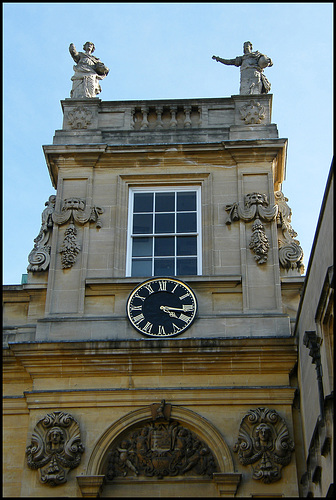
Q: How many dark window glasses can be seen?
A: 12